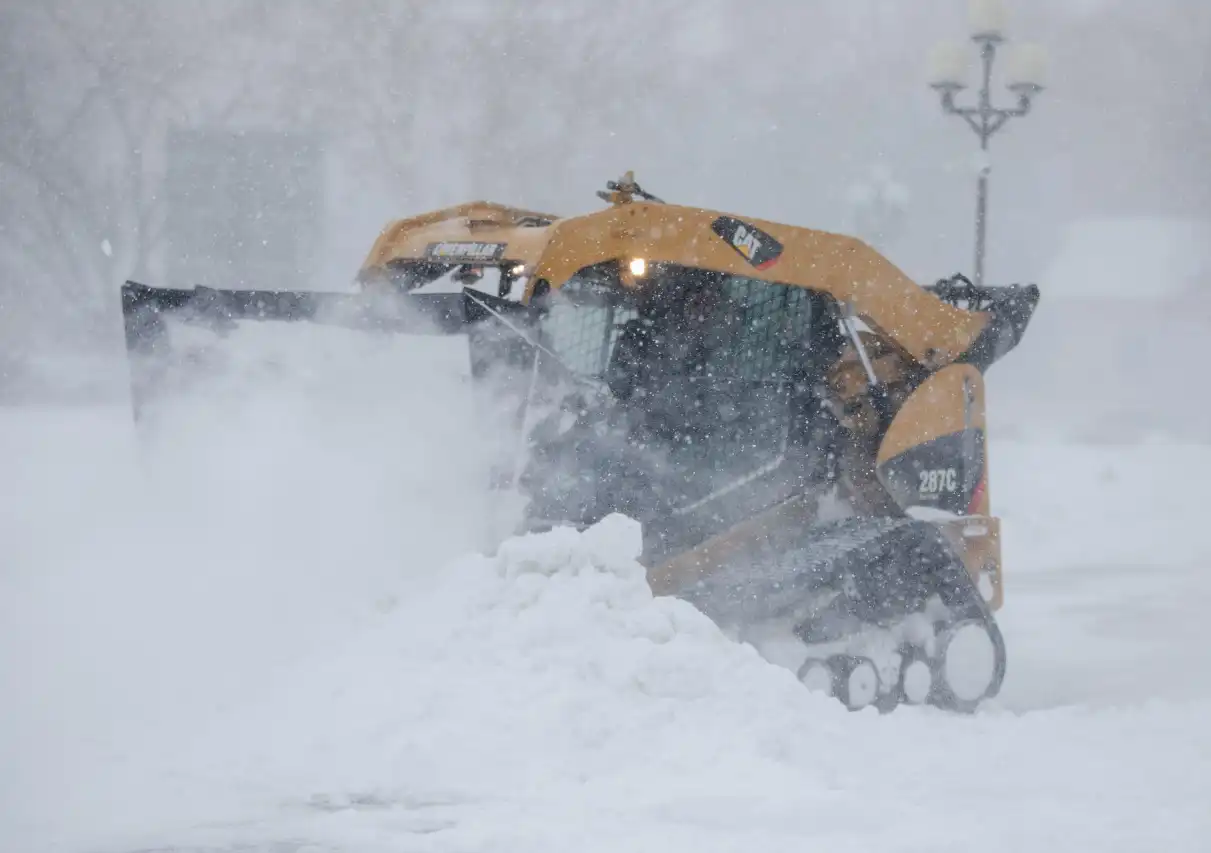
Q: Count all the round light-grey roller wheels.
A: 4